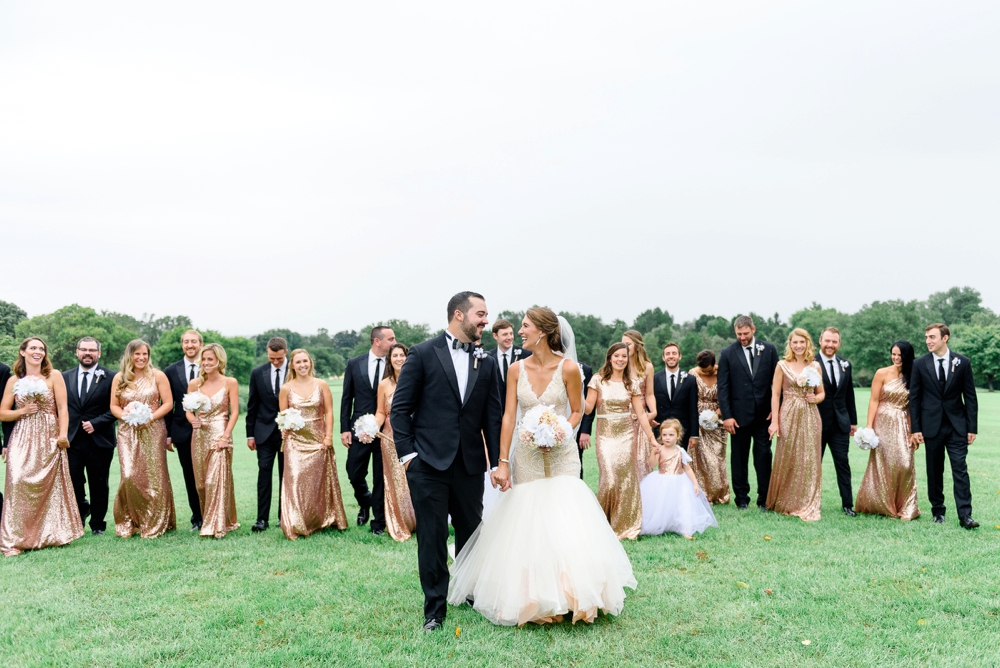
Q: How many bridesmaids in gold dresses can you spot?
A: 10